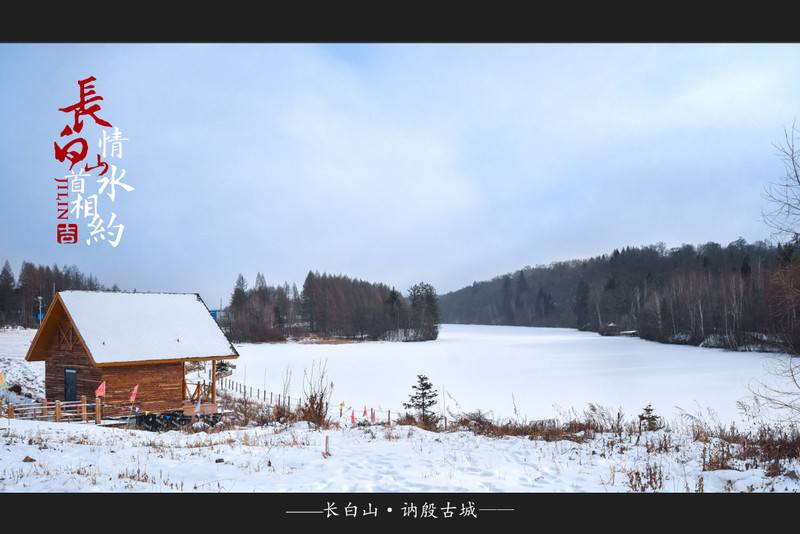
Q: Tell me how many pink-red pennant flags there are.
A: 5